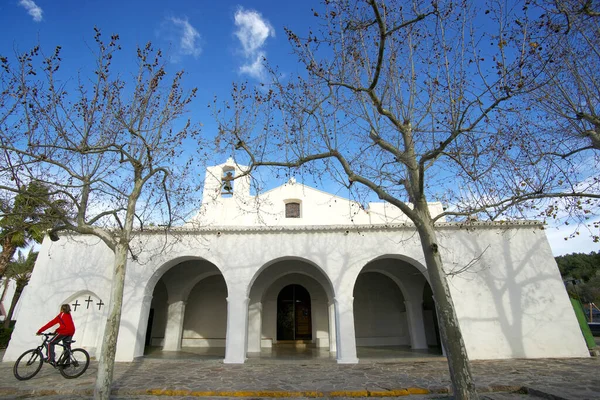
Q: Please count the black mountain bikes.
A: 1